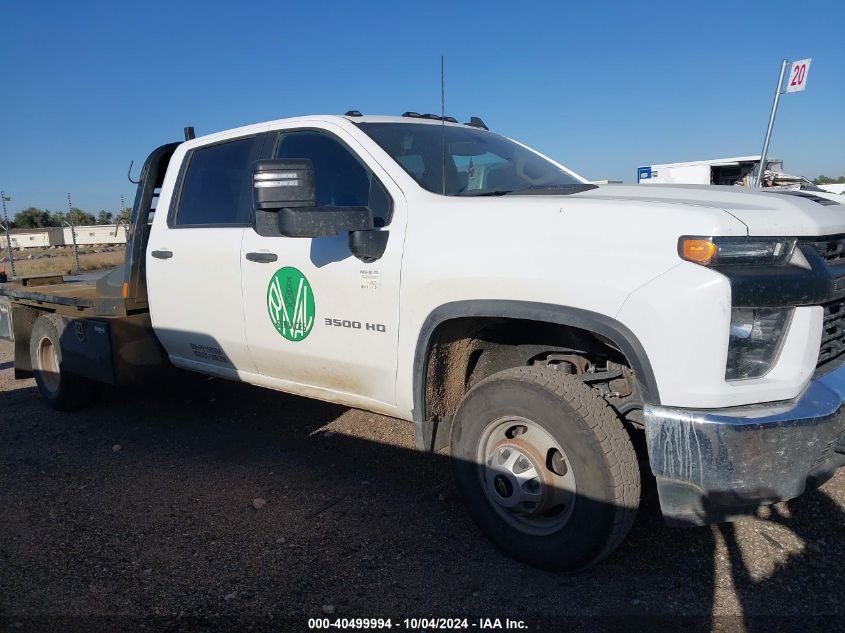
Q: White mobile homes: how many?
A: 2